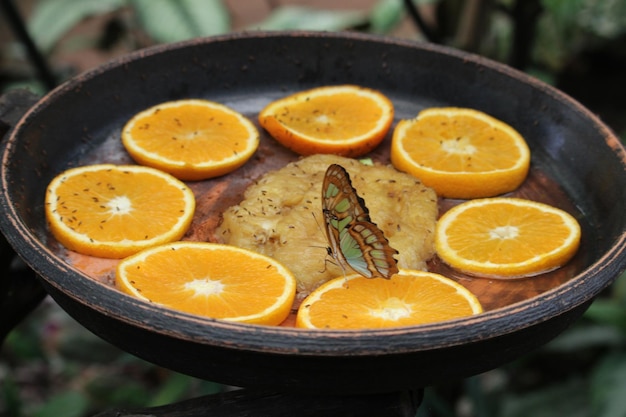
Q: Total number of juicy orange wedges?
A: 7